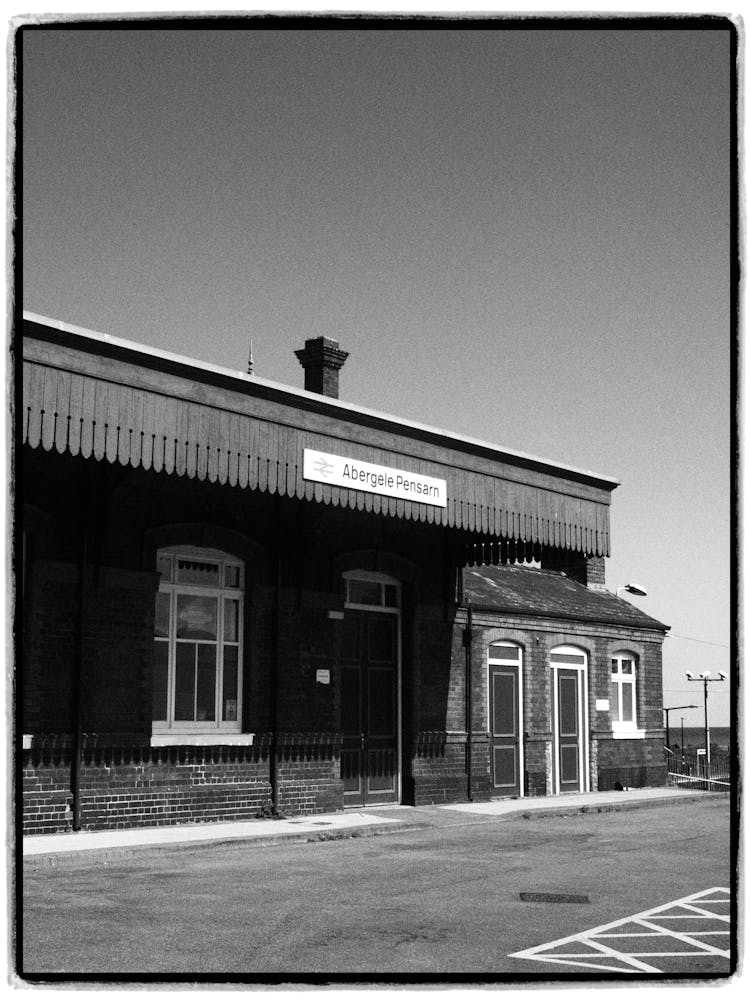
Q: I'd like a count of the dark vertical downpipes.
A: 3